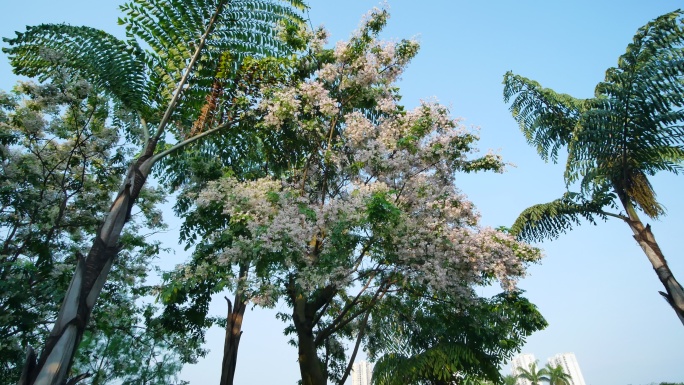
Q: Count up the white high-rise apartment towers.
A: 3